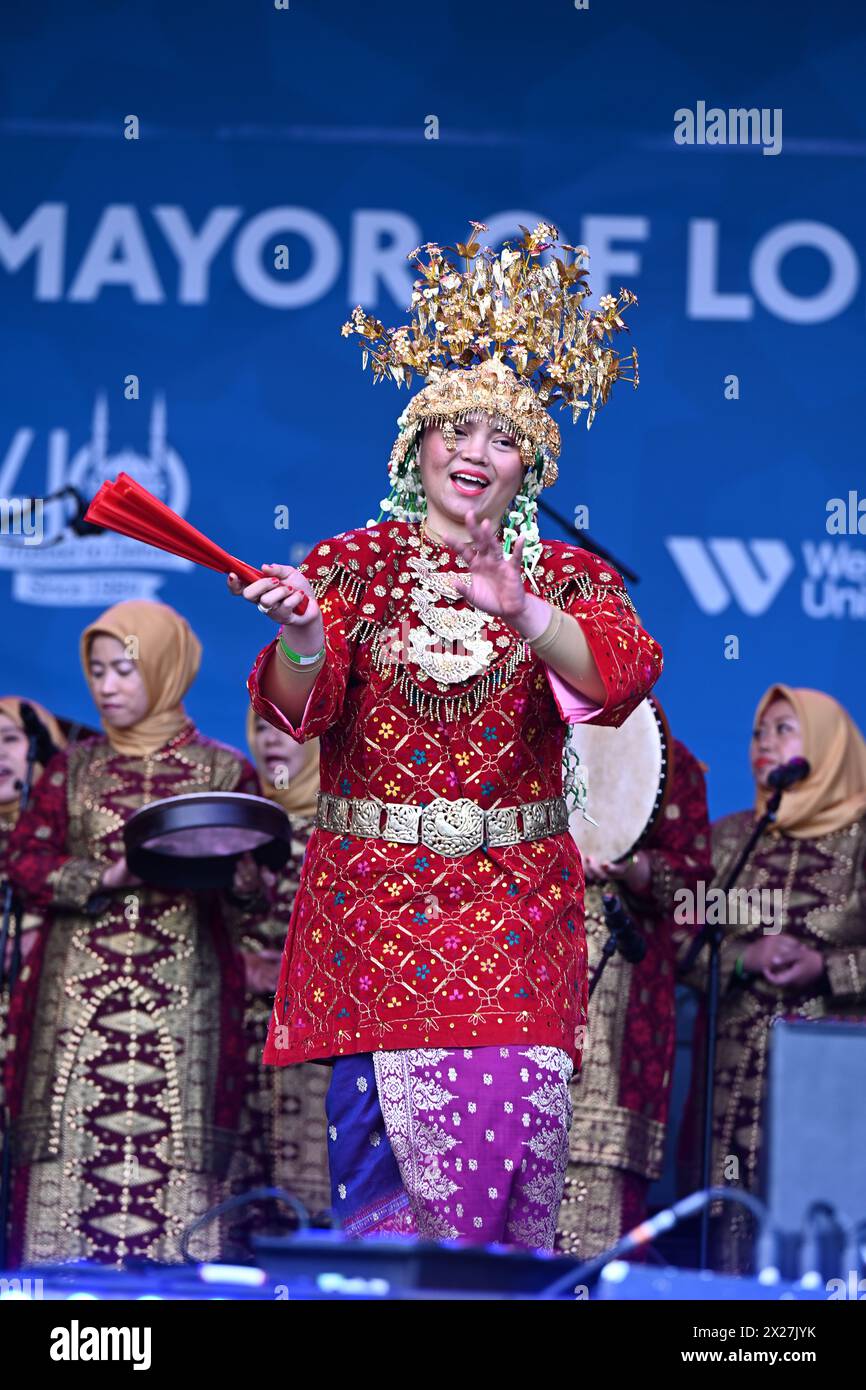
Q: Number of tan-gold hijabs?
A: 4